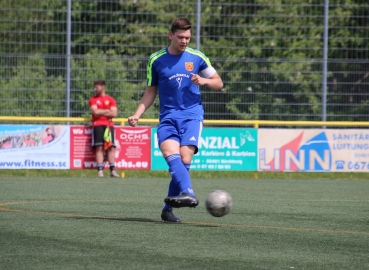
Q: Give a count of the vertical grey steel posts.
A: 3